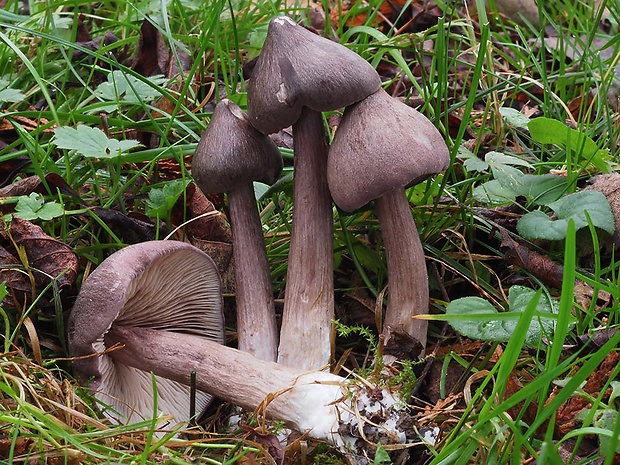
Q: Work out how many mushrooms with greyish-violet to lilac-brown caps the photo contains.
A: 4